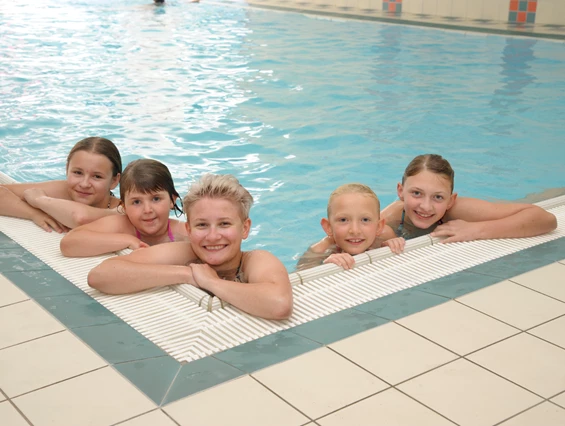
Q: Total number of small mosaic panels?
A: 2